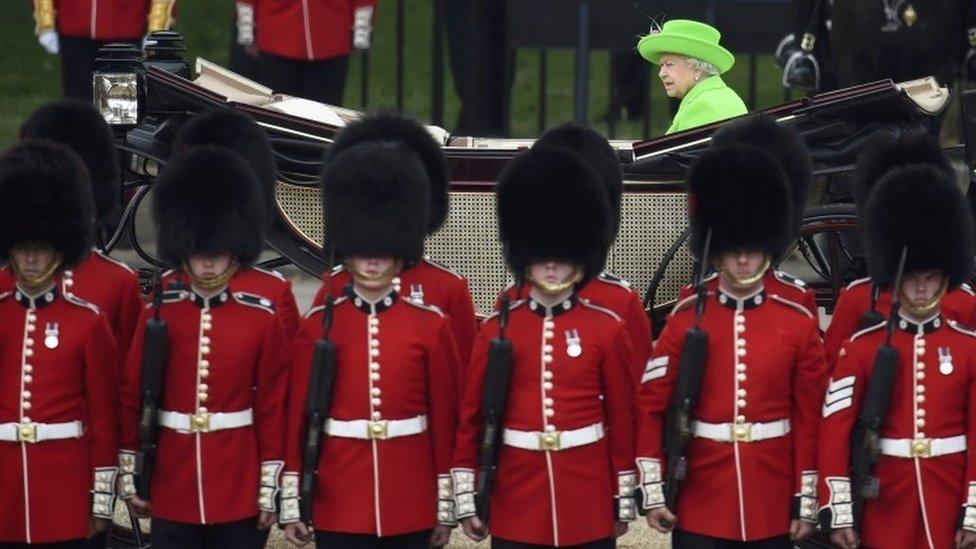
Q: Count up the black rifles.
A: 5